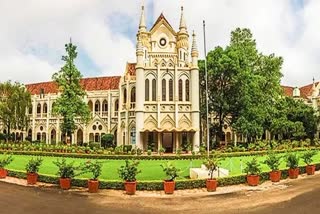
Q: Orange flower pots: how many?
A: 11